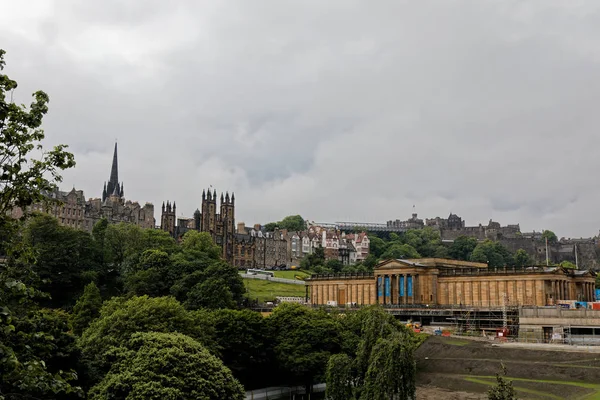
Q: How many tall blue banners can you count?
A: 4